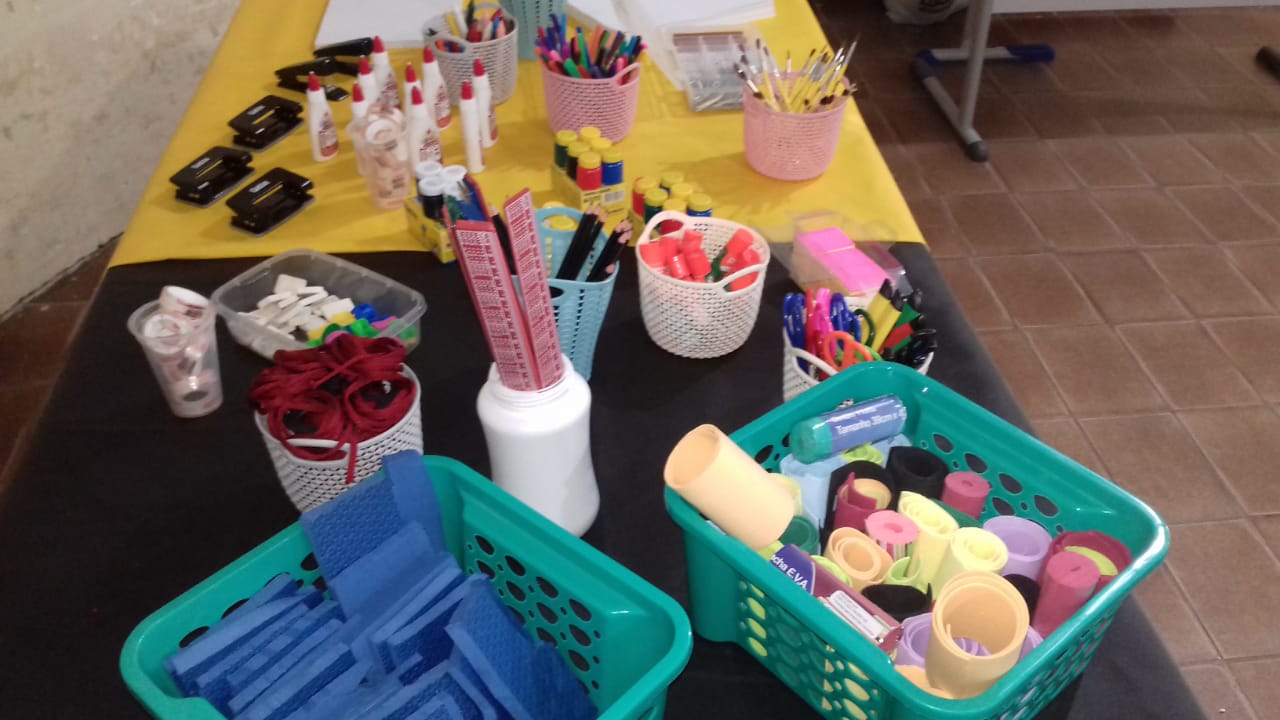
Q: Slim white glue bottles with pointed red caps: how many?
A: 9